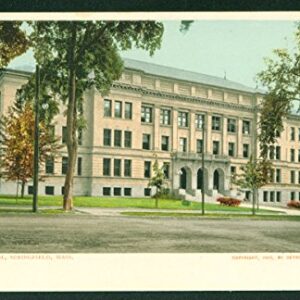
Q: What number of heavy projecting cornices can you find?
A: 1